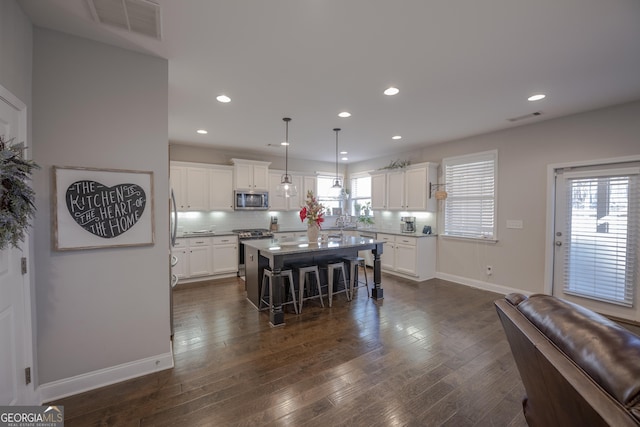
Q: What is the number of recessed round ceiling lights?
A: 9